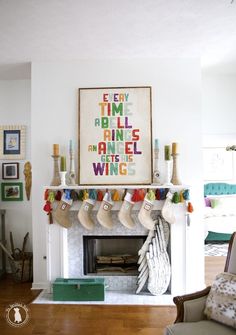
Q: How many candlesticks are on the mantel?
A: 6